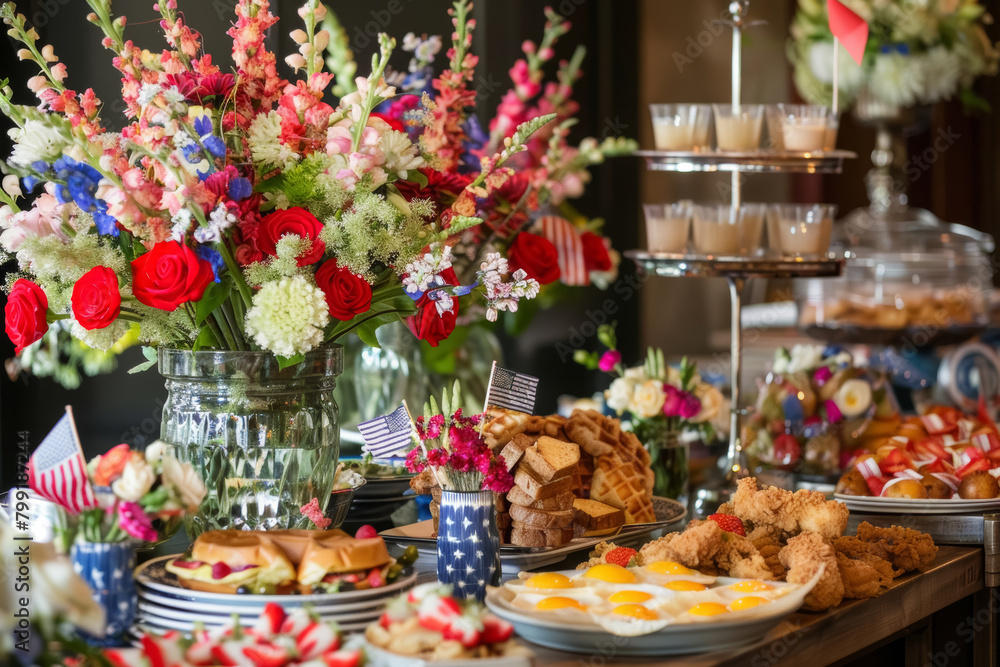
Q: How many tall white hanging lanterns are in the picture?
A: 0